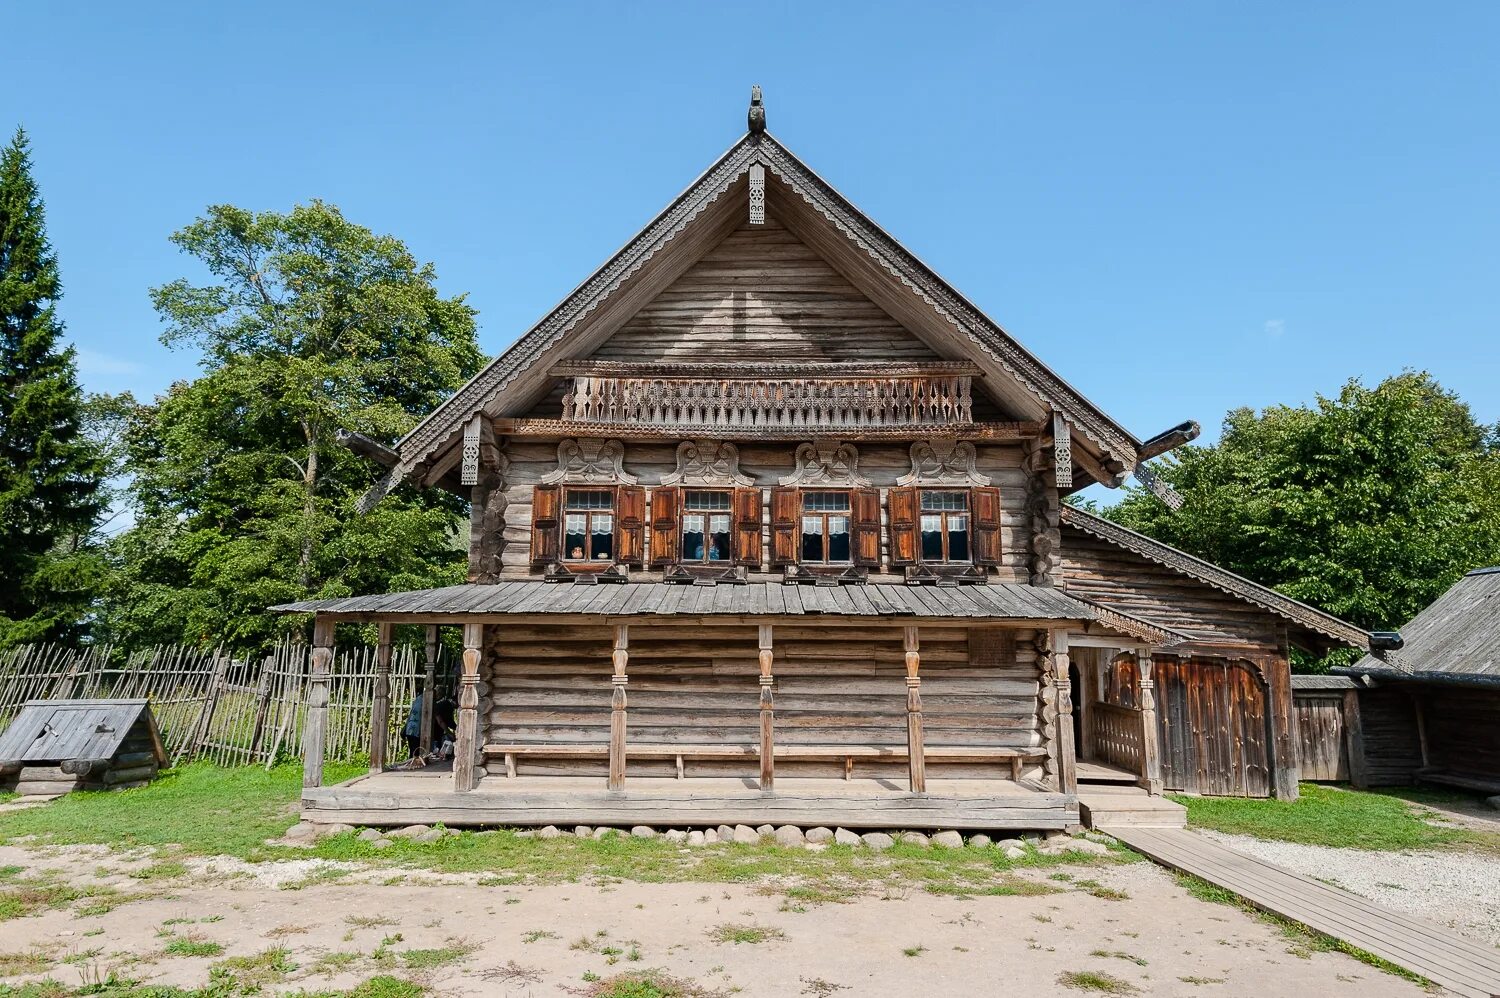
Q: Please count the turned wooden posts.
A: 9